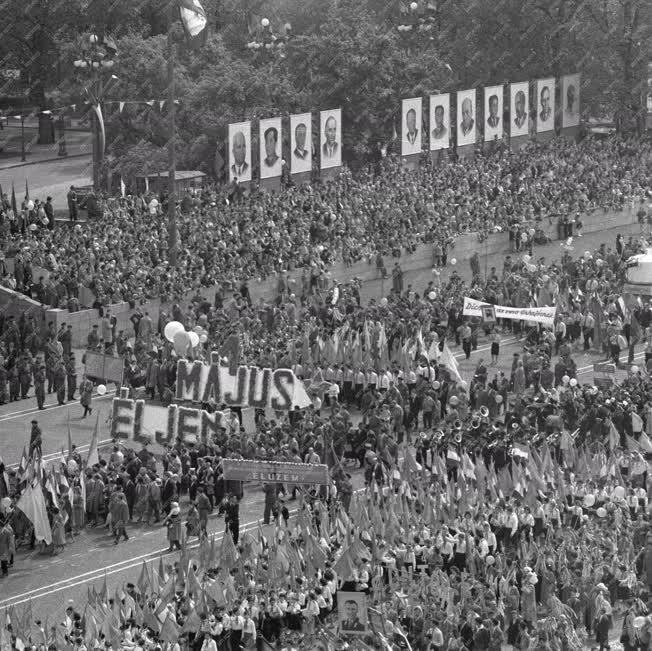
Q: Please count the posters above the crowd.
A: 11